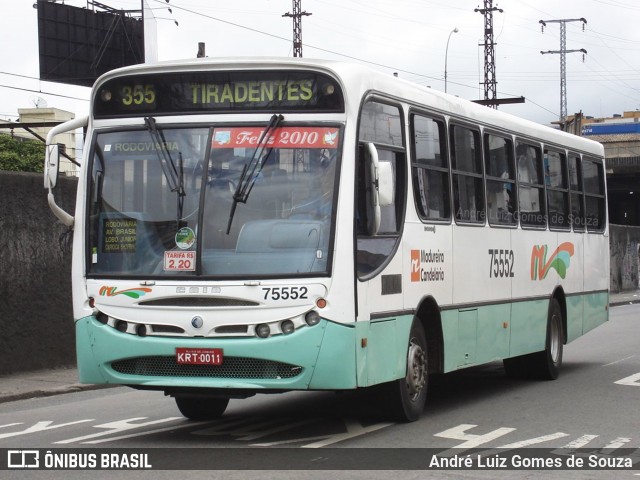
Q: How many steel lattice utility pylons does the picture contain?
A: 3